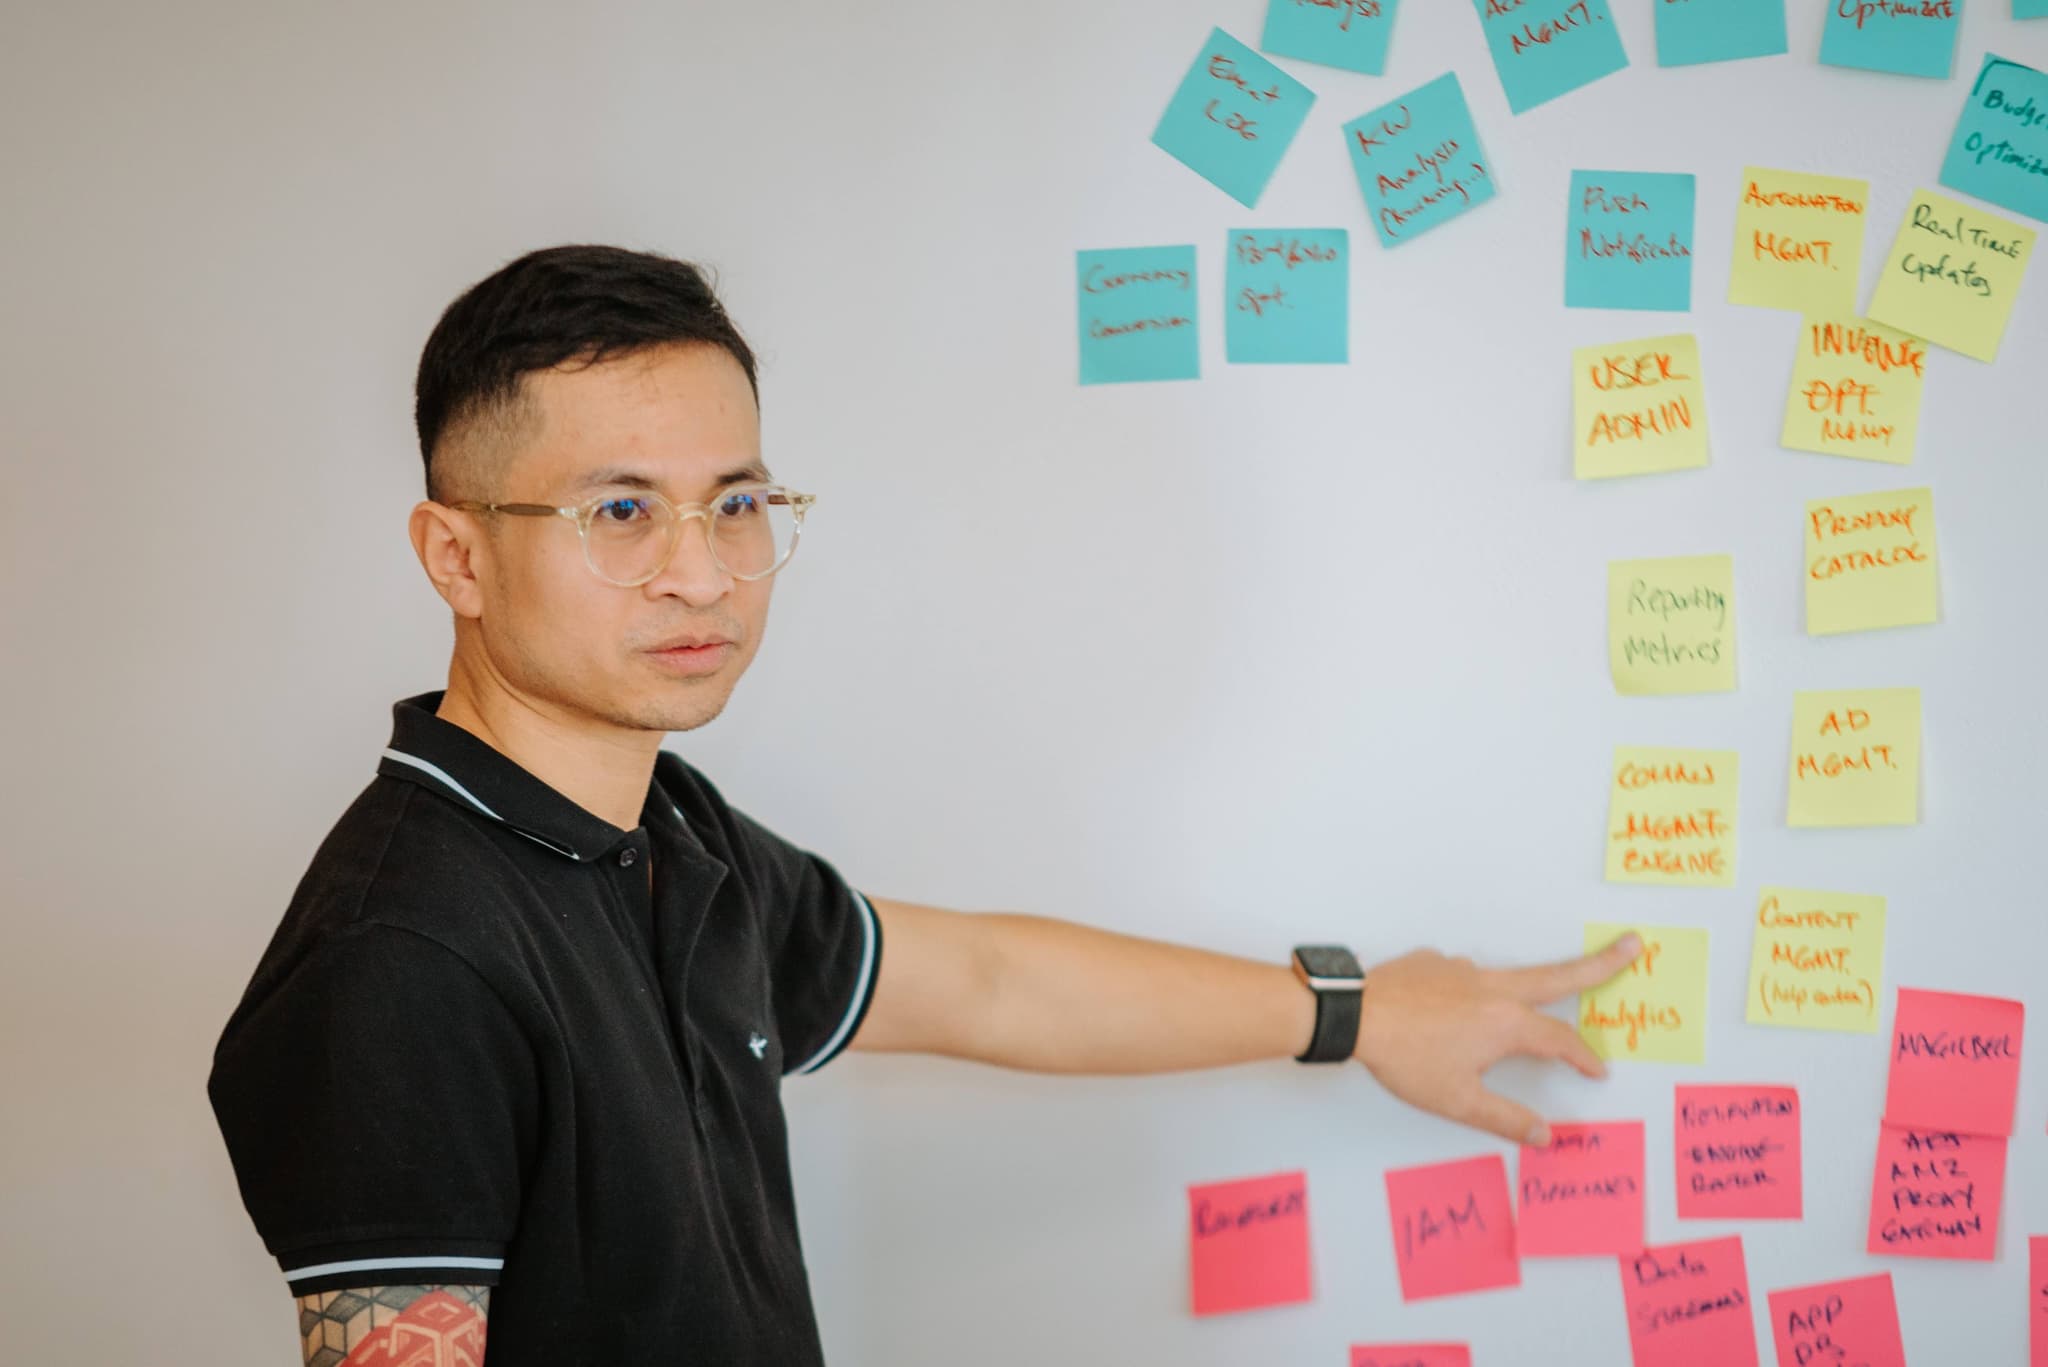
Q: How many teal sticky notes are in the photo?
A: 11